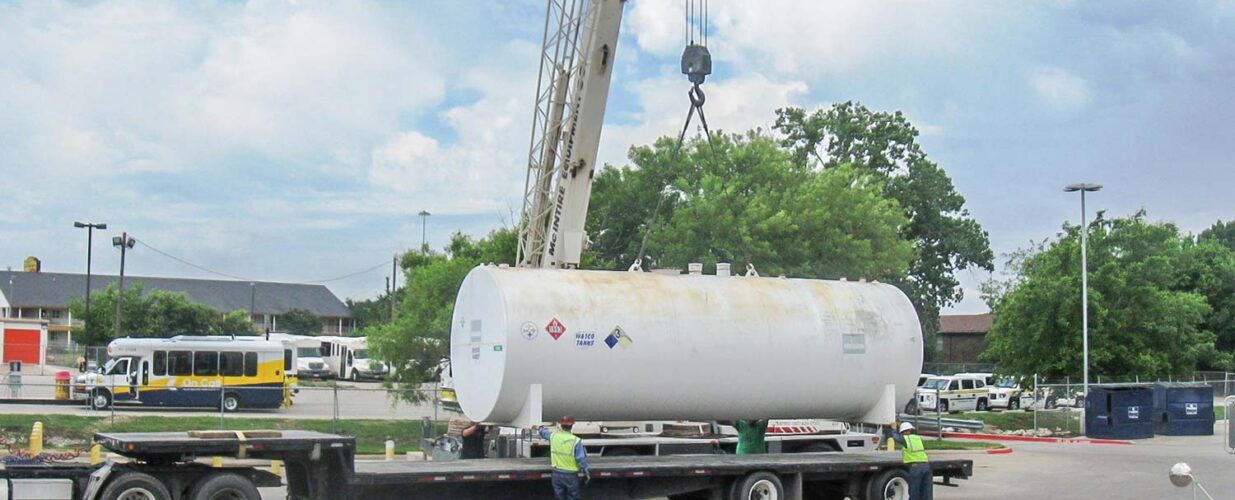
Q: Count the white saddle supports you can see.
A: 2